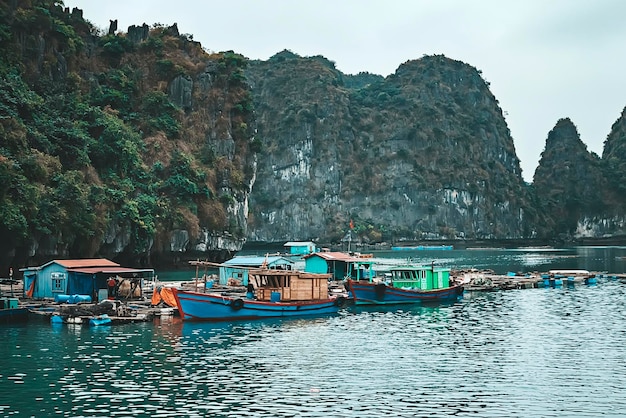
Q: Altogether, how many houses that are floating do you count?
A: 4